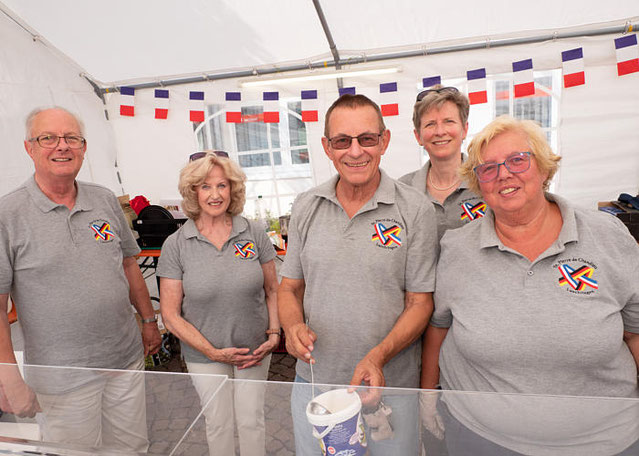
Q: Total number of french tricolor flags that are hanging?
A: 13